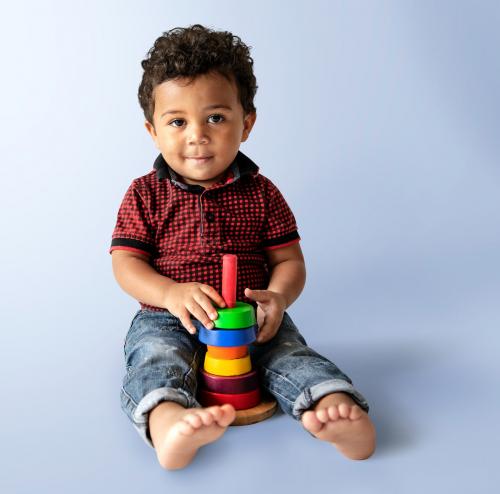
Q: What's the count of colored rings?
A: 6